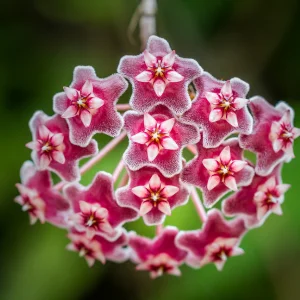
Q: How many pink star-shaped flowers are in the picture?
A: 14